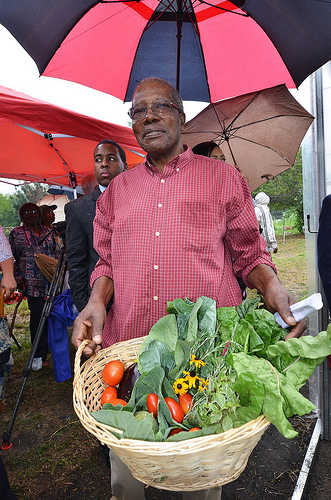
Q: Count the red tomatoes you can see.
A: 8